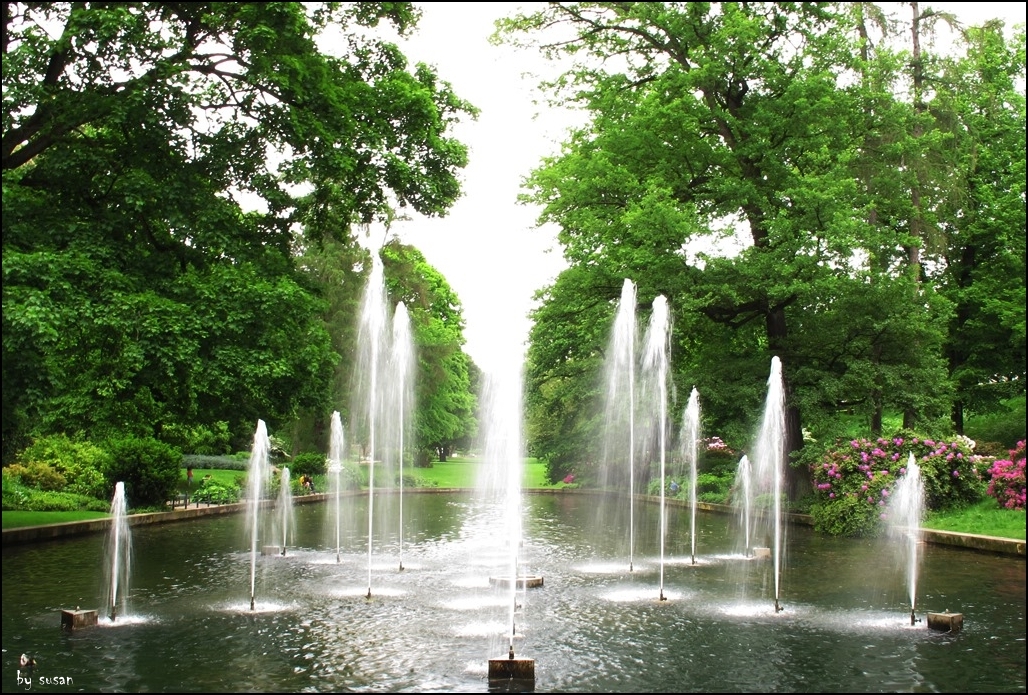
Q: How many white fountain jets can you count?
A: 13